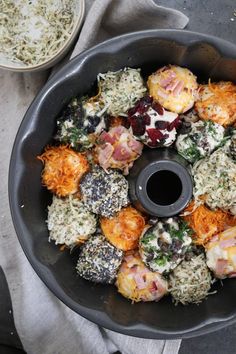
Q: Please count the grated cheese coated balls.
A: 4